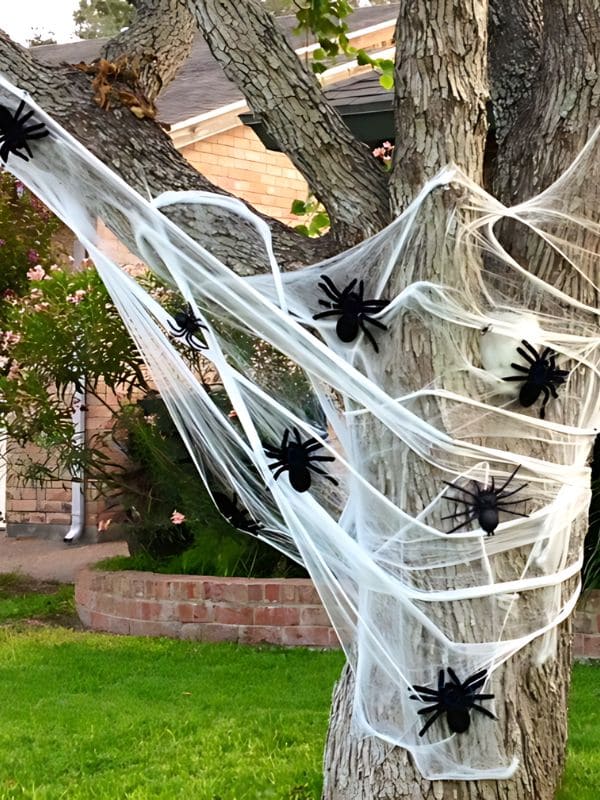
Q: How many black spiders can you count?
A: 8